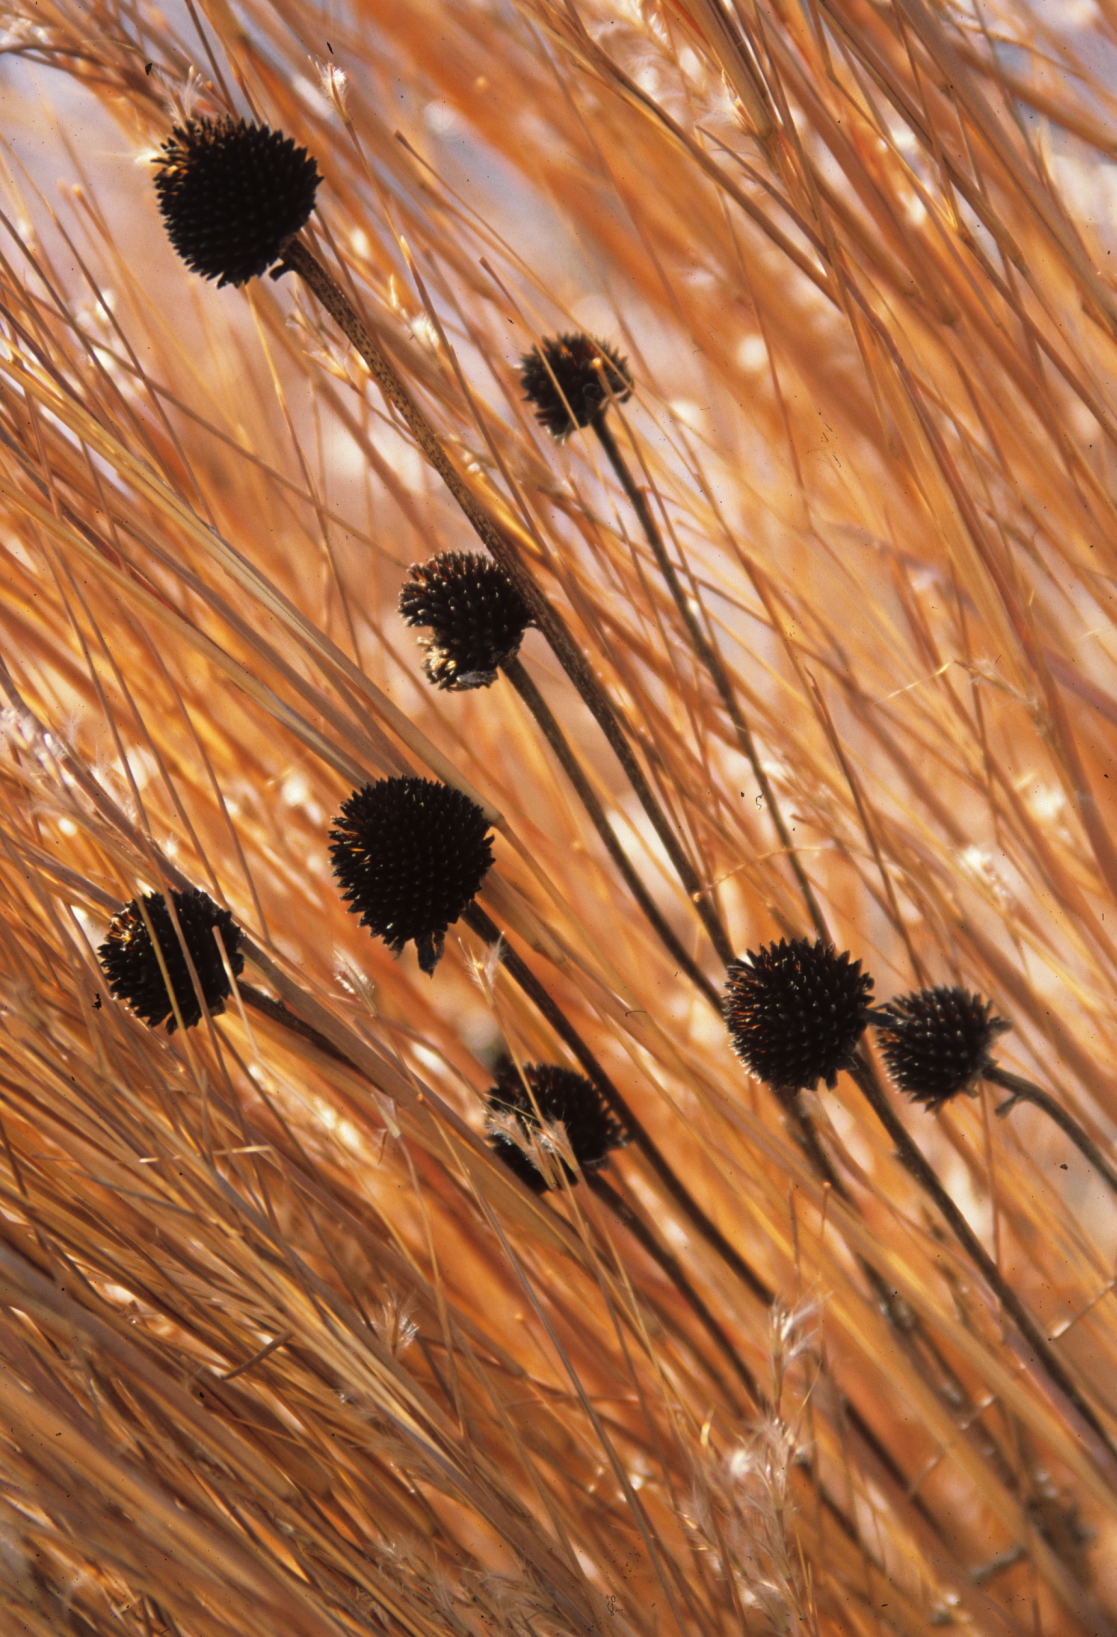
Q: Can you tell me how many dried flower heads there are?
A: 8